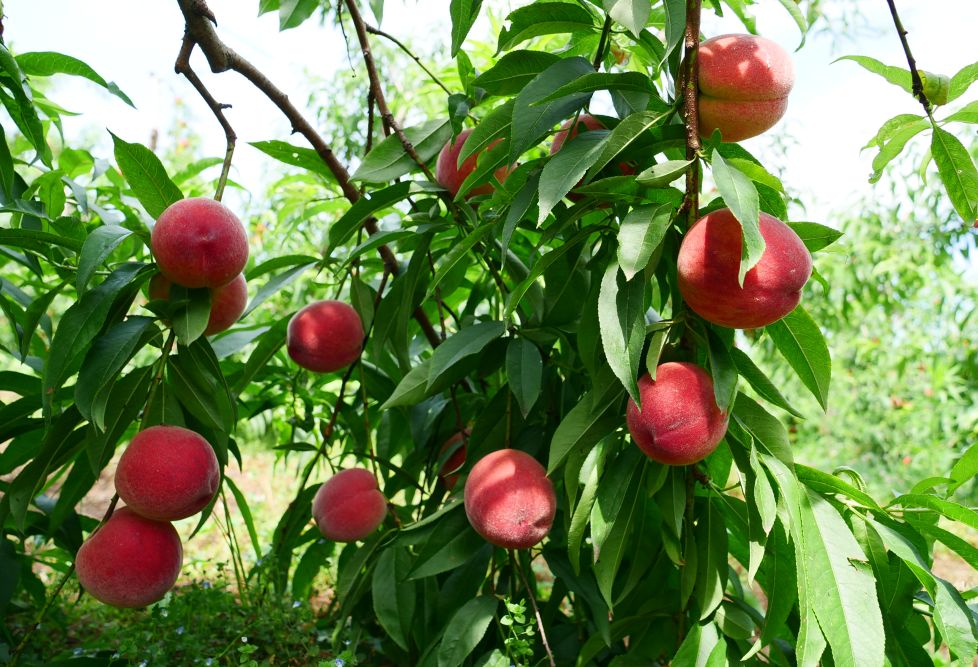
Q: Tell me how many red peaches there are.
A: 13